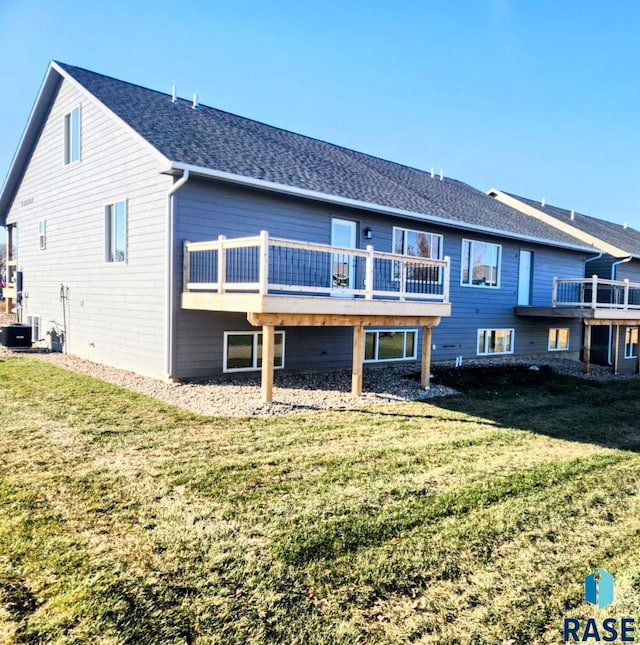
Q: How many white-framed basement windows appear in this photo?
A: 5